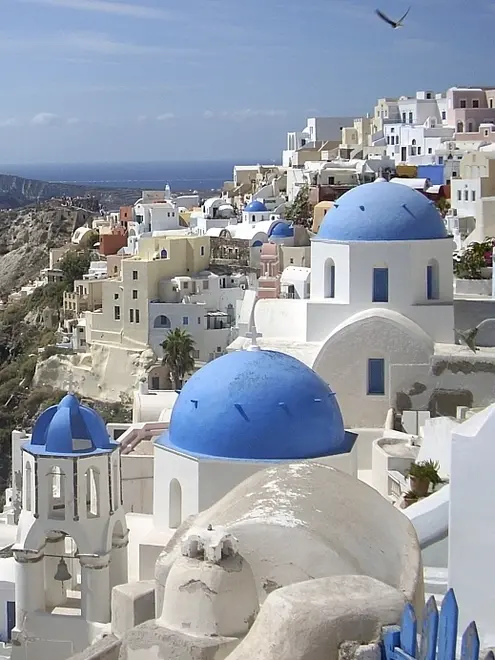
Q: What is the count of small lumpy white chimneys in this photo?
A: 1